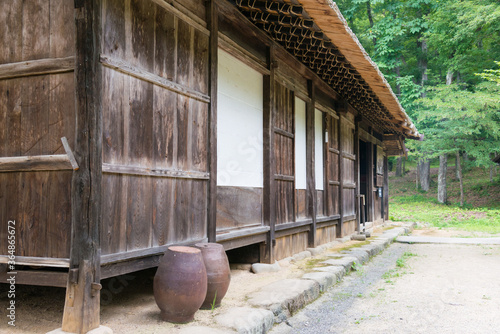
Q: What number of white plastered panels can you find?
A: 3